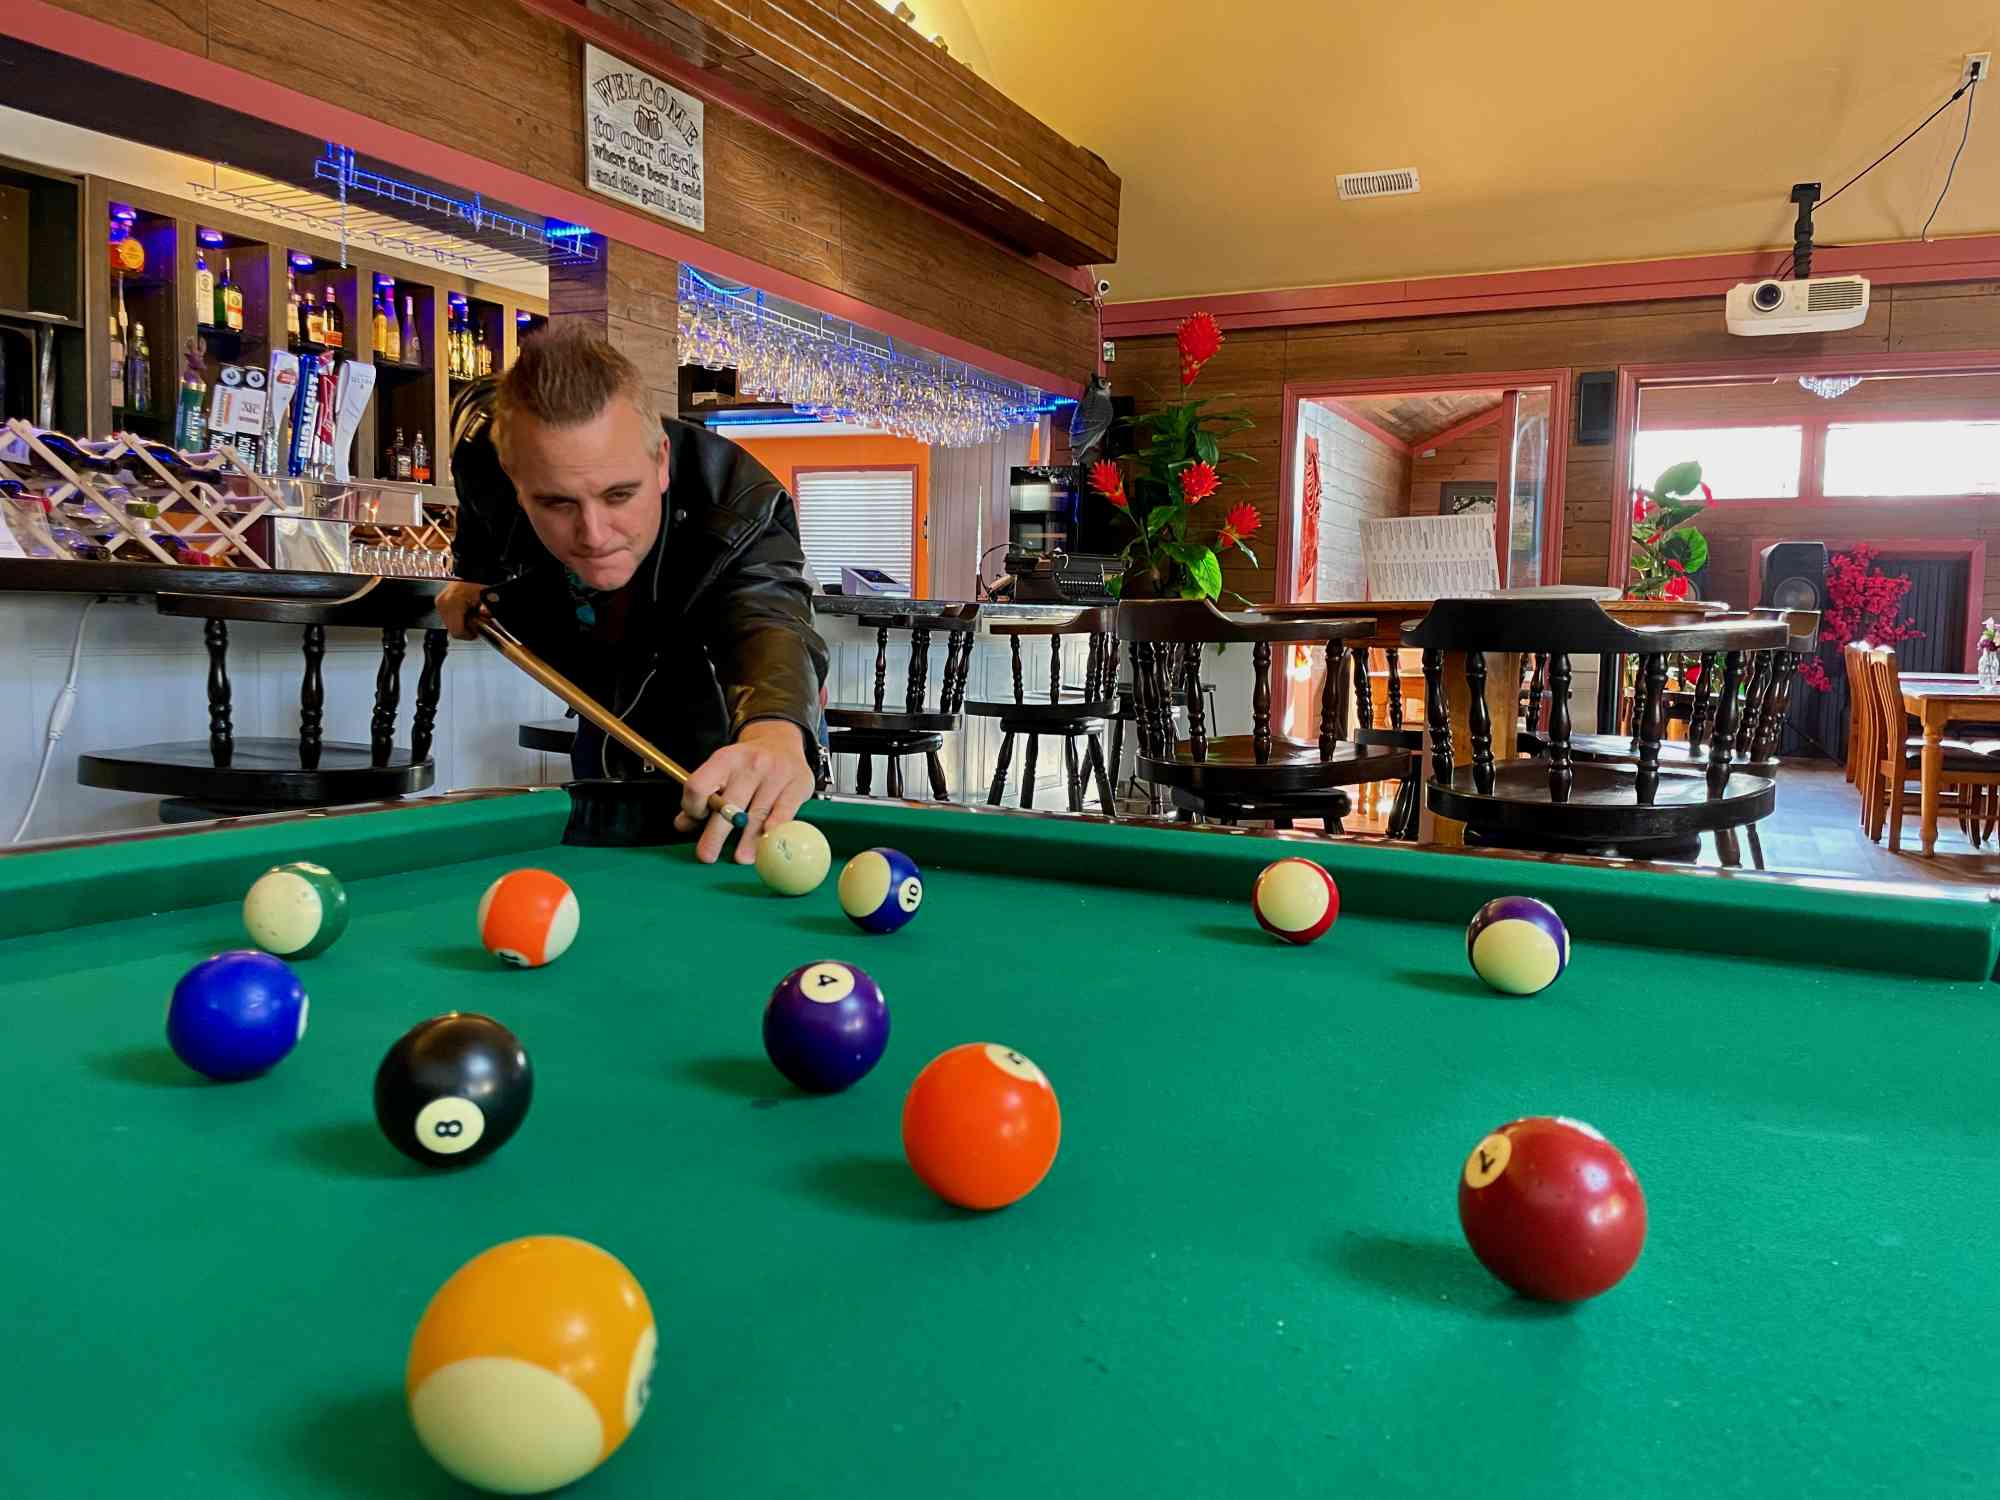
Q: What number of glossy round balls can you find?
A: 12